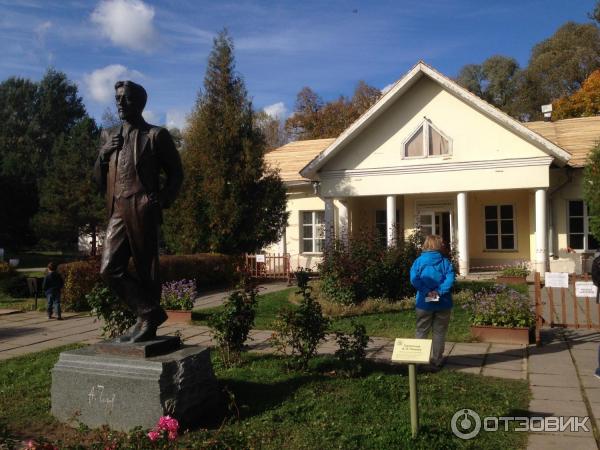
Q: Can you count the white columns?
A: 5